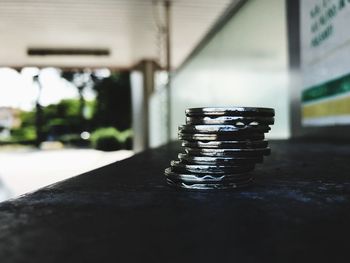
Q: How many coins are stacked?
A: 10